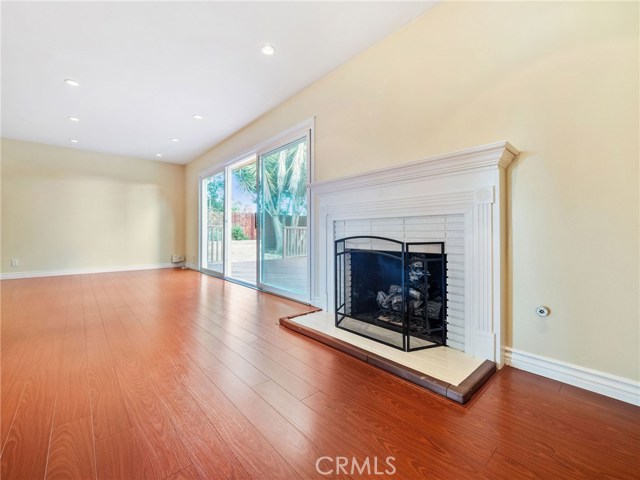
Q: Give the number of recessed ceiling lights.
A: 7